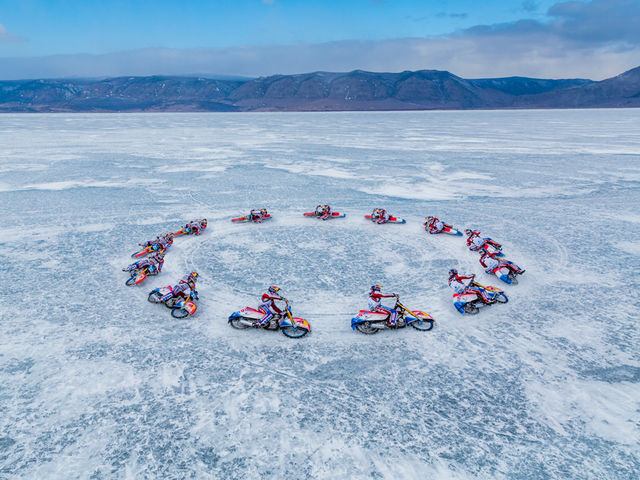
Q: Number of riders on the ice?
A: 13